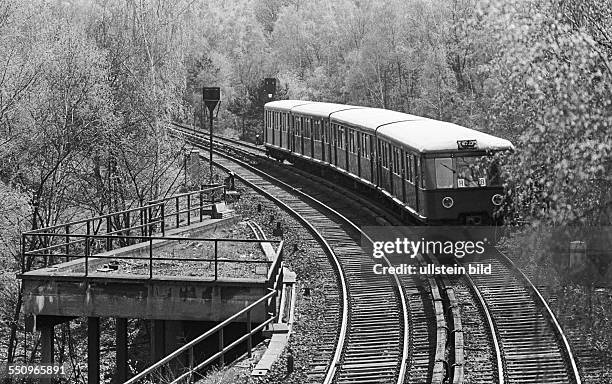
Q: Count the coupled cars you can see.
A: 4